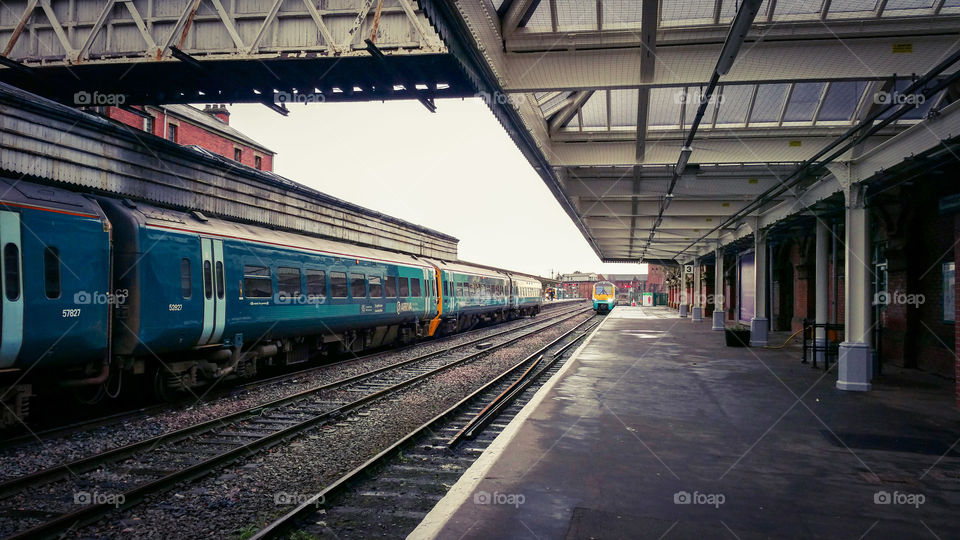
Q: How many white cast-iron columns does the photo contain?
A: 6